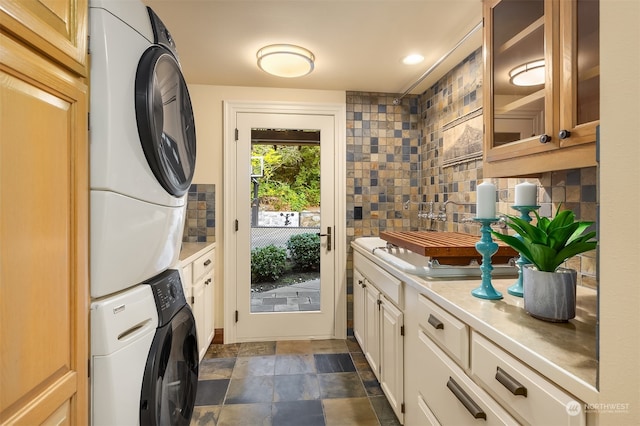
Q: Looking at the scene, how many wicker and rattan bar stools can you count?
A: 0